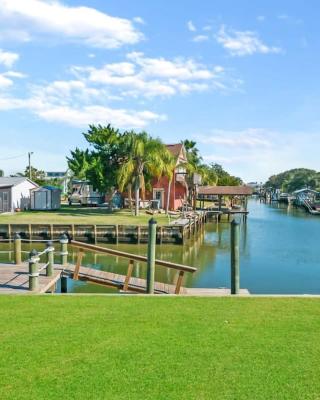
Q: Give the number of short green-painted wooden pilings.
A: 4